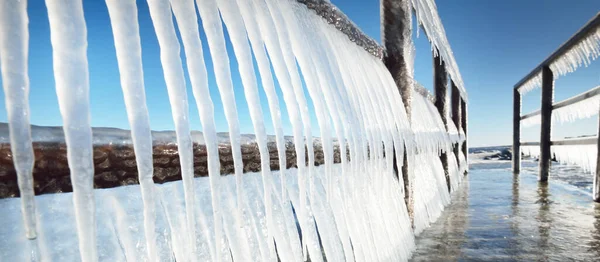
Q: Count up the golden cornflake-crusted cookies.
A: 0